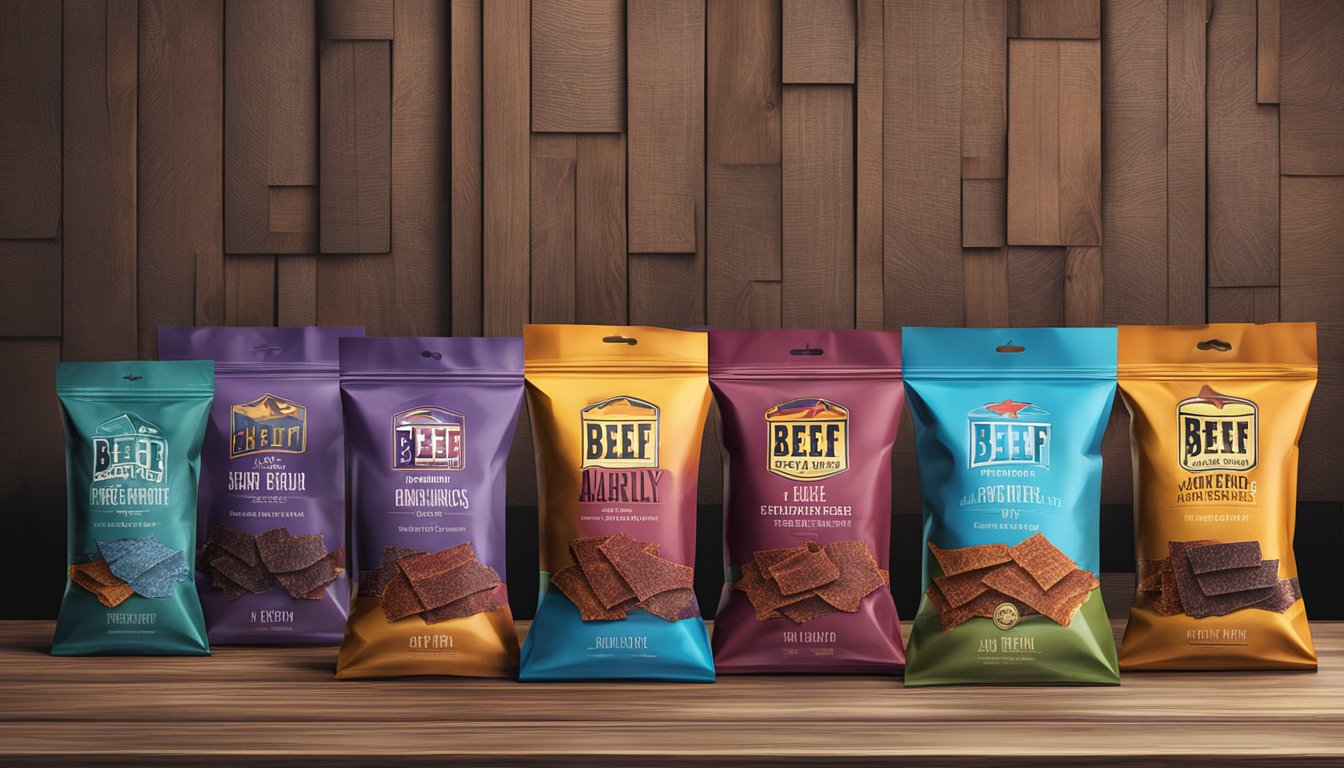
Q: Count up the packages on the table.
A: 7